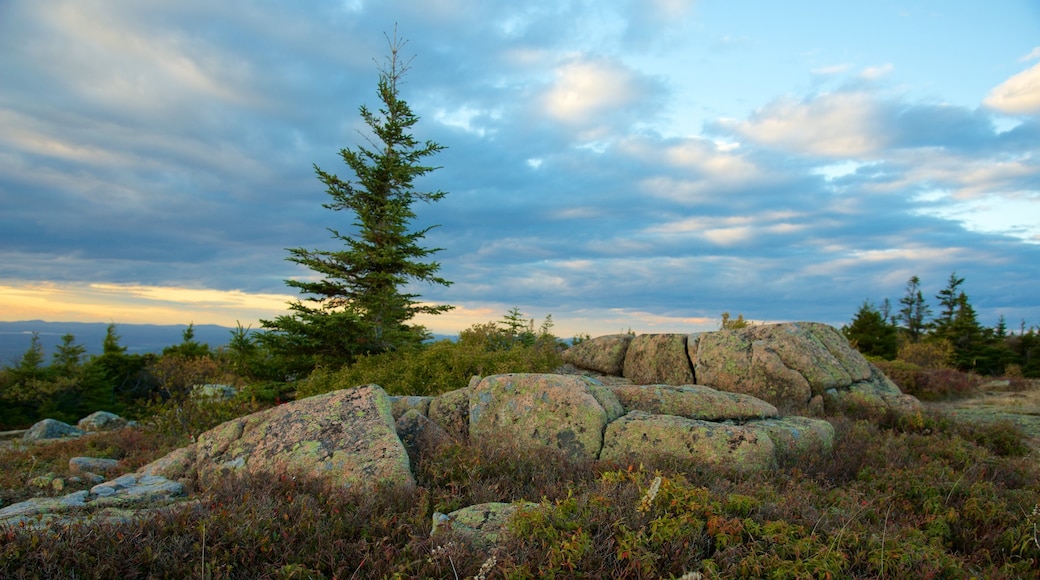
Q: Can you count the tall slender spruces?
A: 1